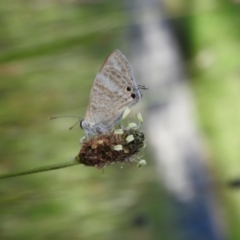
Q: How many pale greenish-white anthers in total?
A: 7